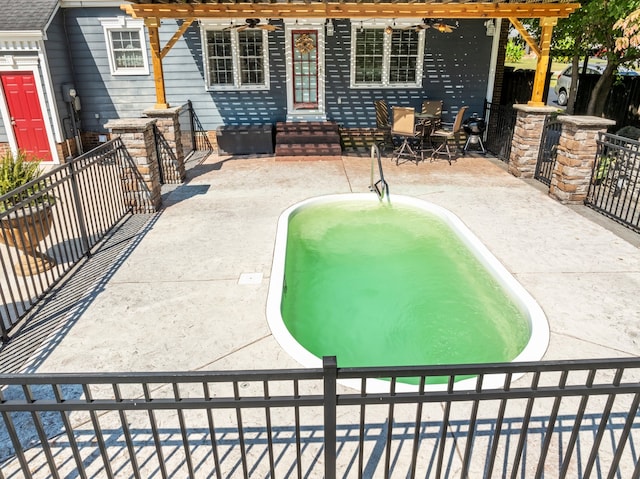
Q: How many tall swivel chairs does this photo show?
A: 4